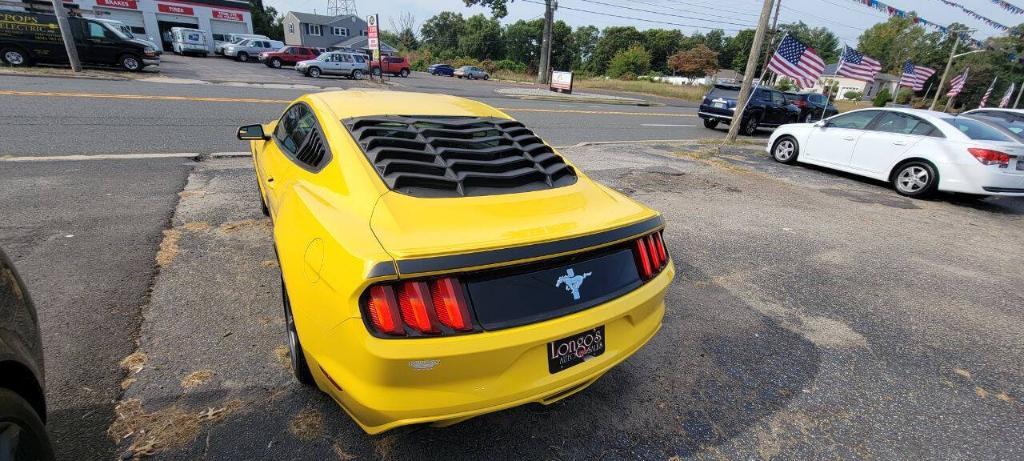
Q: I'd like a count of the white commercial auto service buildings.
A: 1